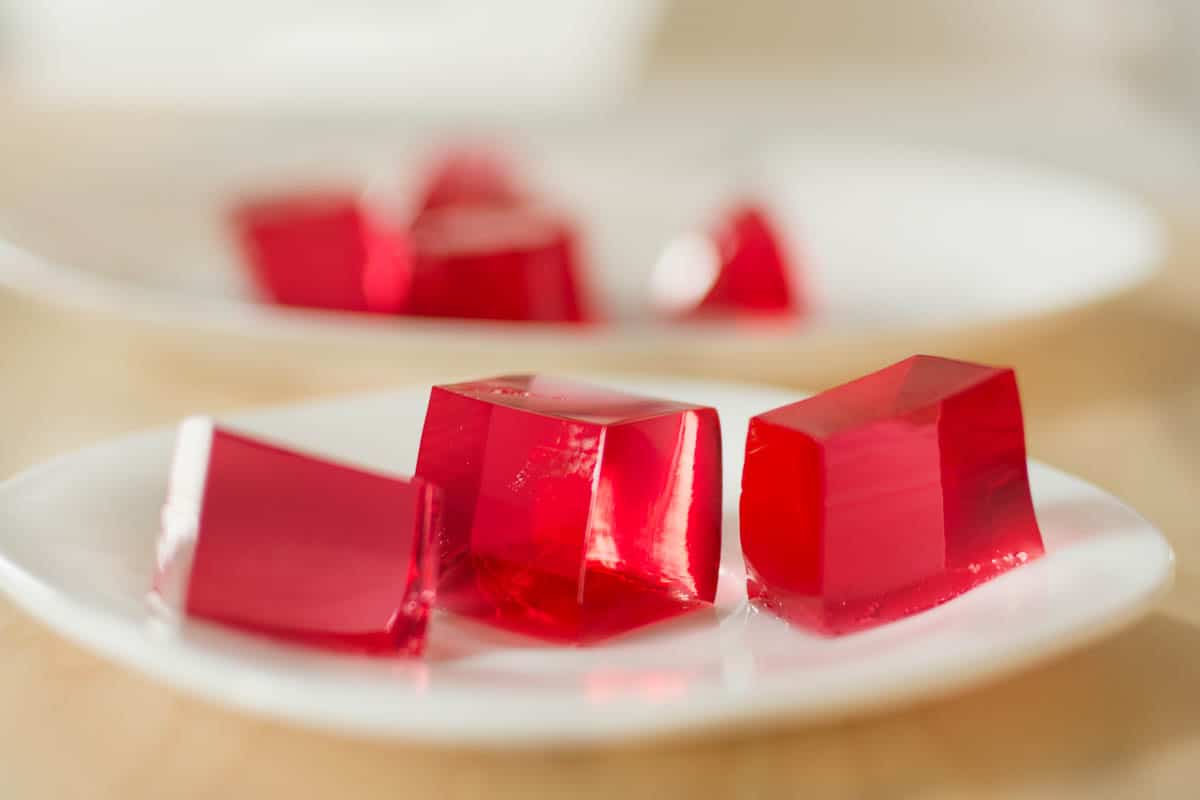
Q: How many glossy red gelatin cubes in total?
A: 7